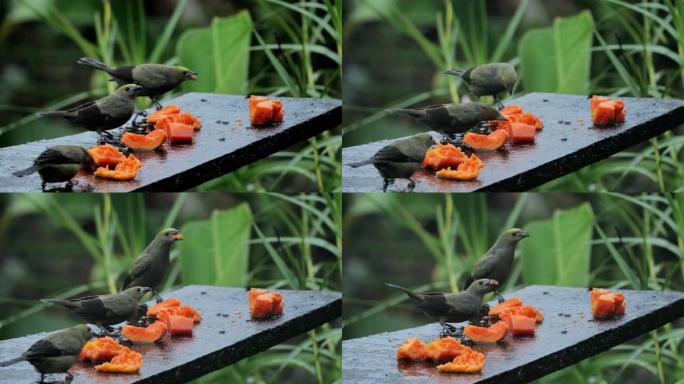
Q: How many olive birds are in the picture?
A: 11